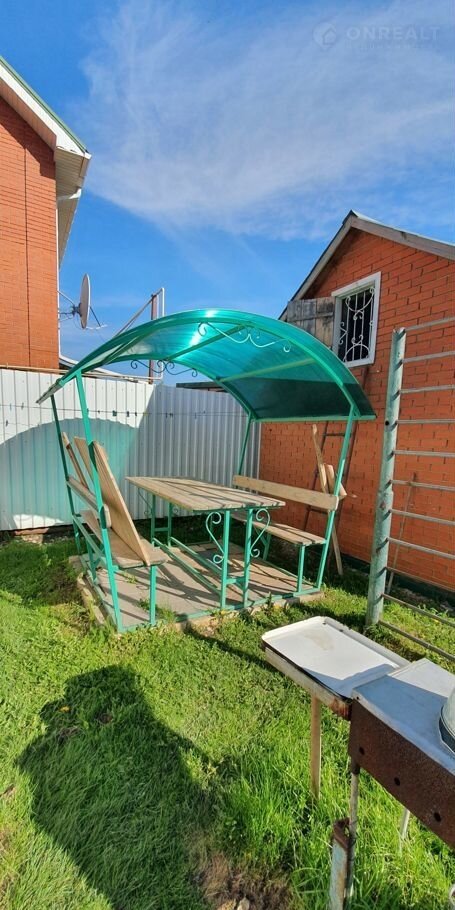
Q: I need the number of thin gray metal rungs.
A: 11